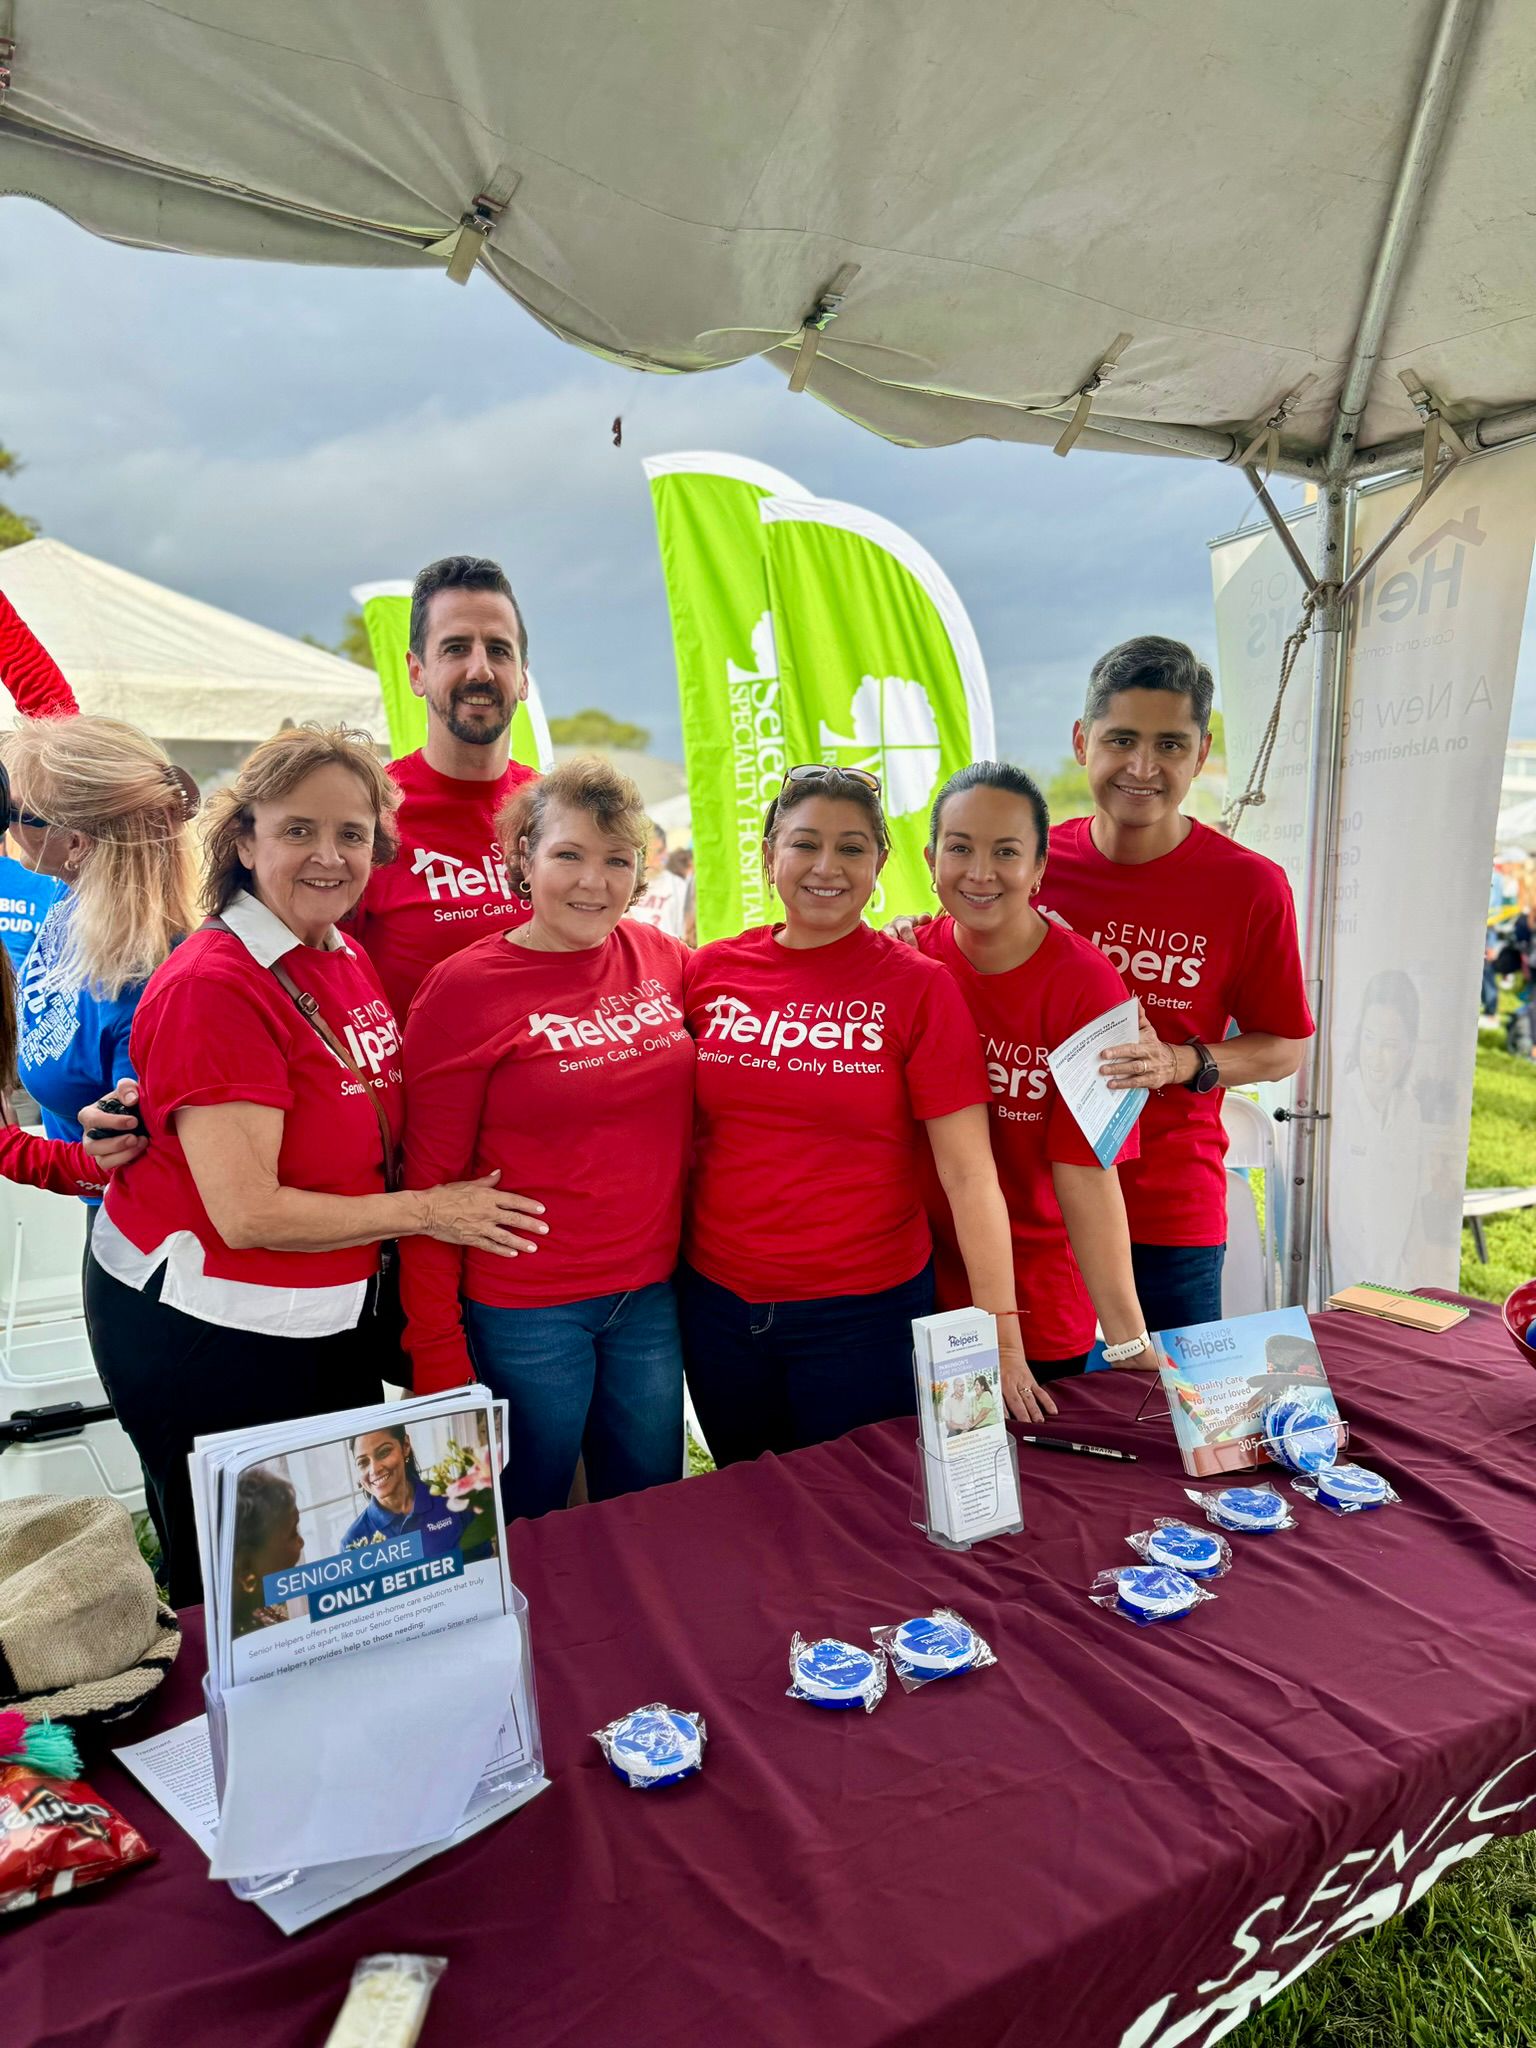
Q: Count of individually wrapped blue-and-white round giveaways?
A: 9